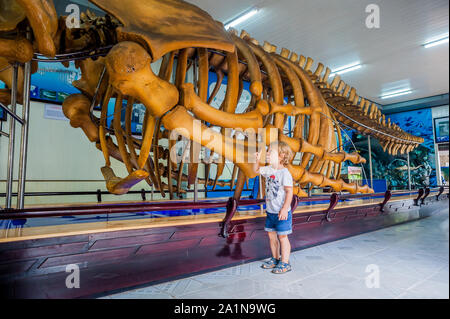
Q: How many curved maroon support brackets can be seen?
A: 7